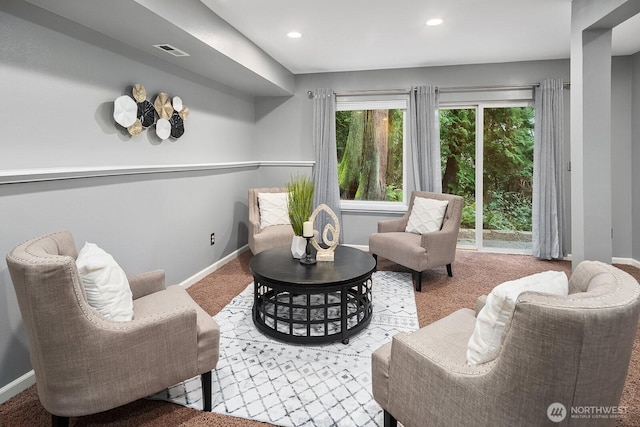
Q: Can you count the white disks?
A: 3